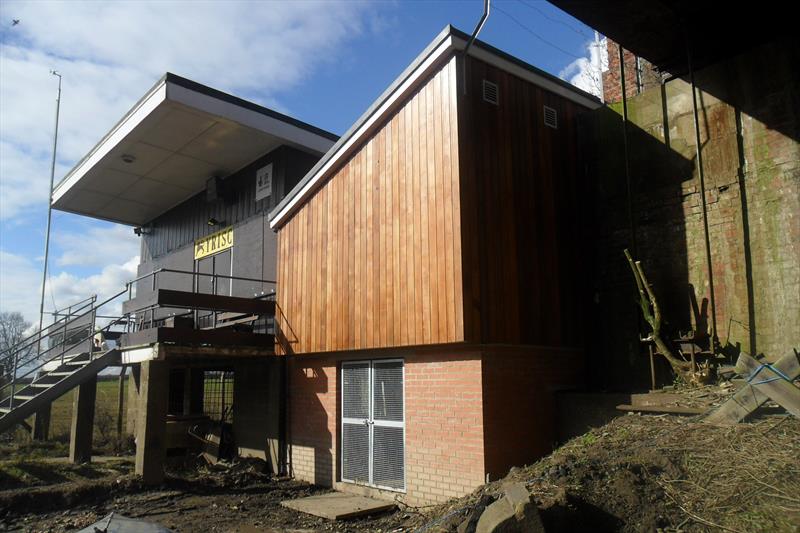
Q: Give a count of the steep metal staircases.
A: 1